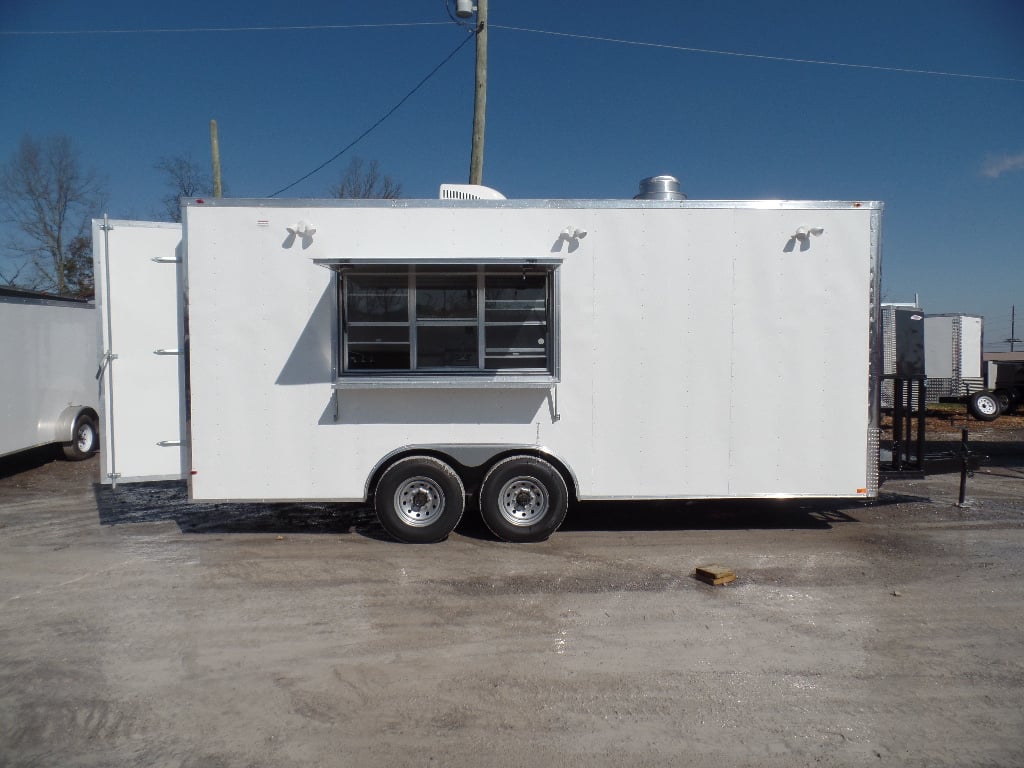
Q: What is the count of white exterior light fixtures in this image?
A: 3